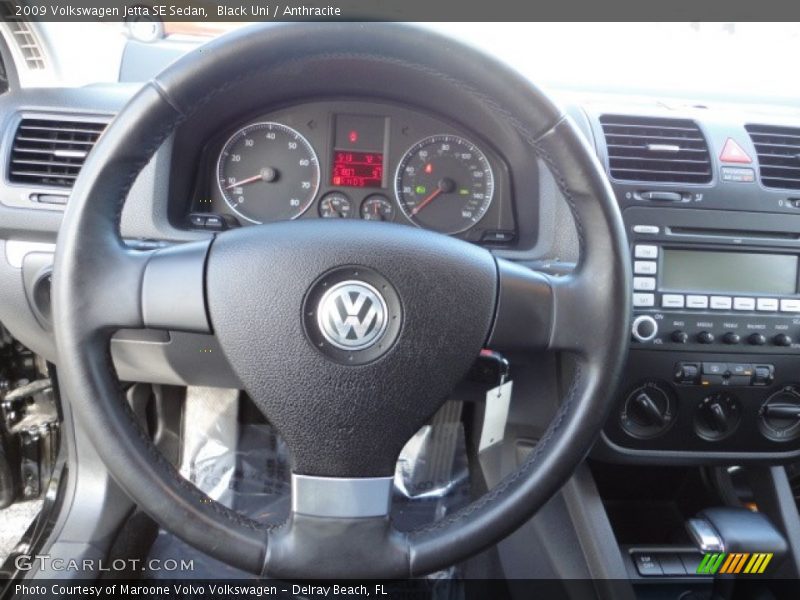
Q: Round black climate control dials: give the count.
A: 3